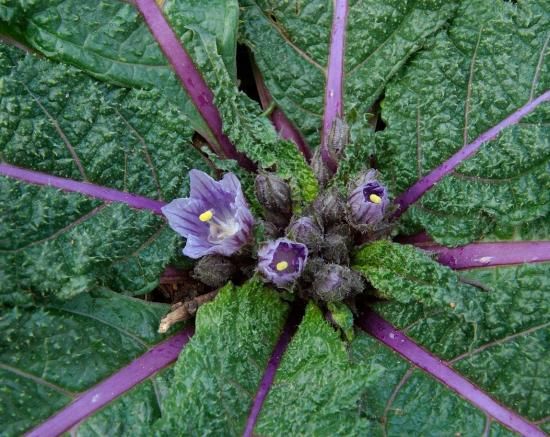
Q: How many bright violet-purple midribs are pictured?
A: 8